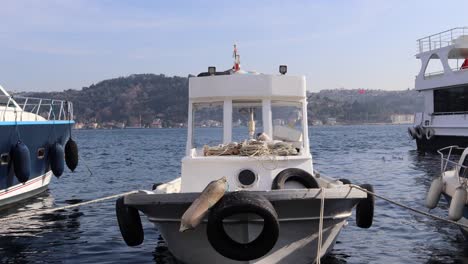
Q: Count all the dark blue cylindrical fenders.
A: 3